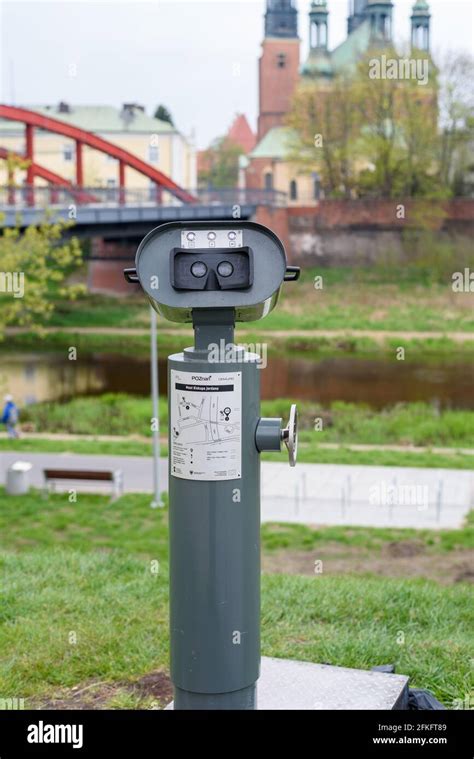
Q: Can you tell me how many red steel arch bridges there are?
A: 1